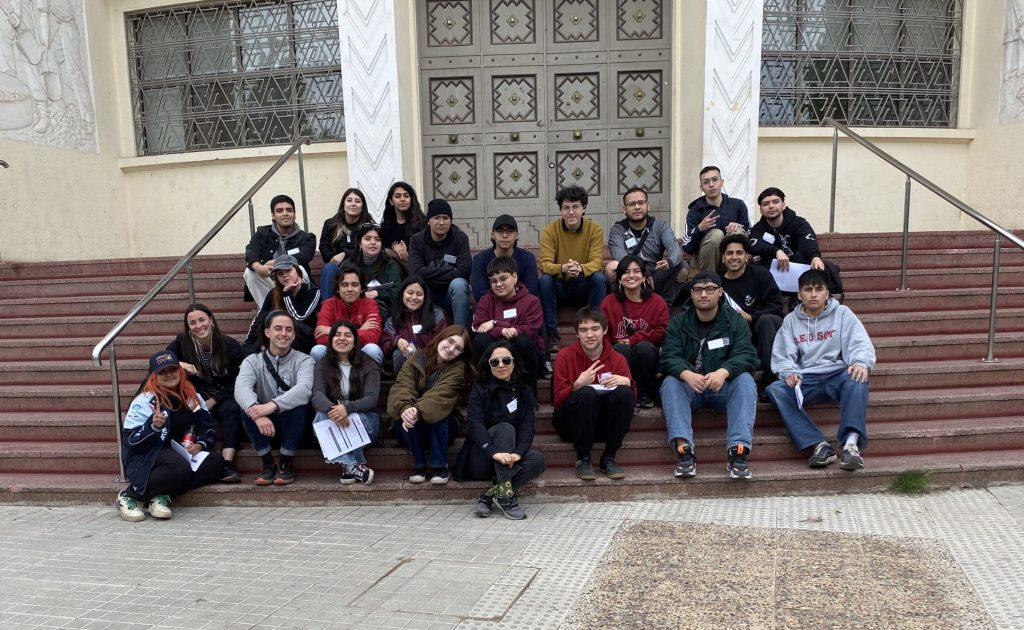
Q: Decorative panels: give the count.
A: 12